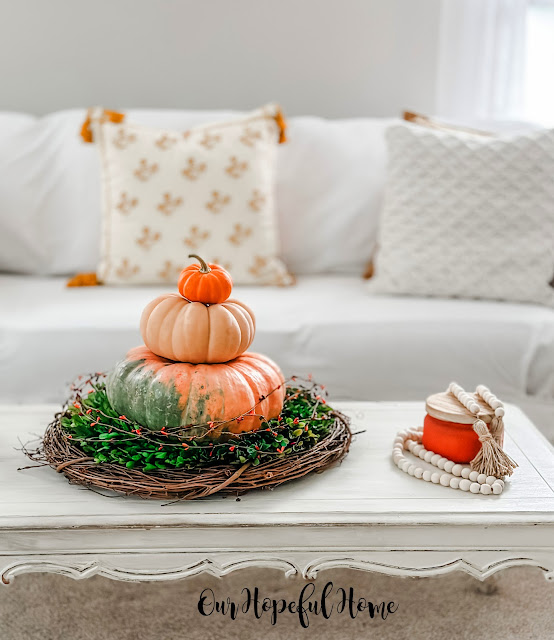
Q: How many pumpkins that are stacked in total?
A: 3